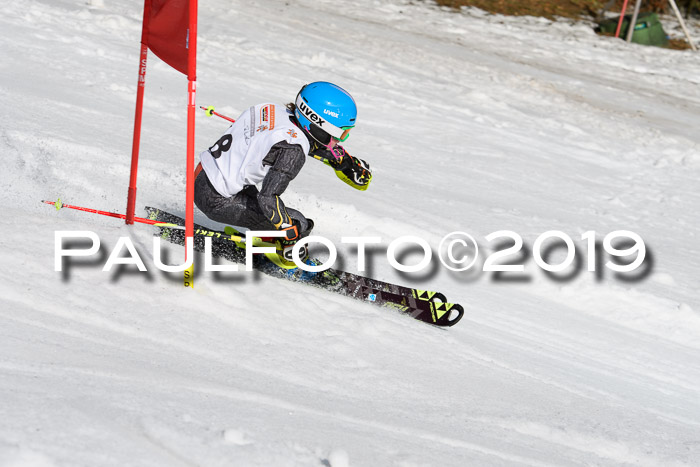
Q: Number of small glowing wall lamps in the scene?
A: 0